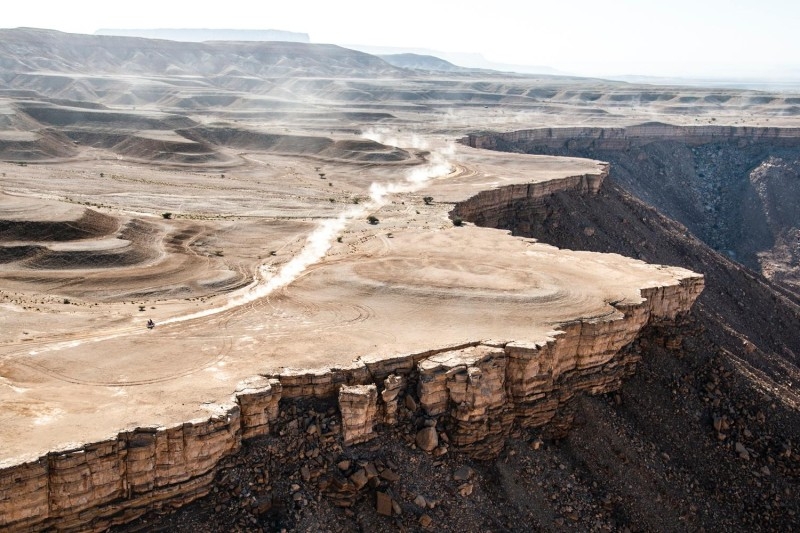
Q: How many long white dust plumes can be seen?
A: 1